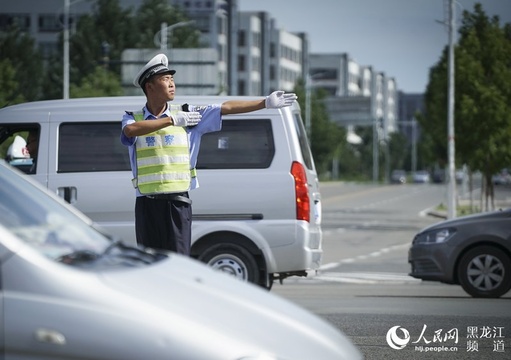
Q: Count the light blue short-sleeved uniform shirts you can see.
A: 1